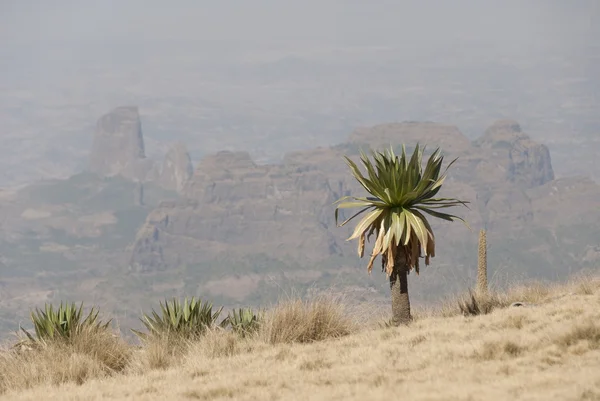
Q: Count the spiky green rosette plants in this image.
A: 4